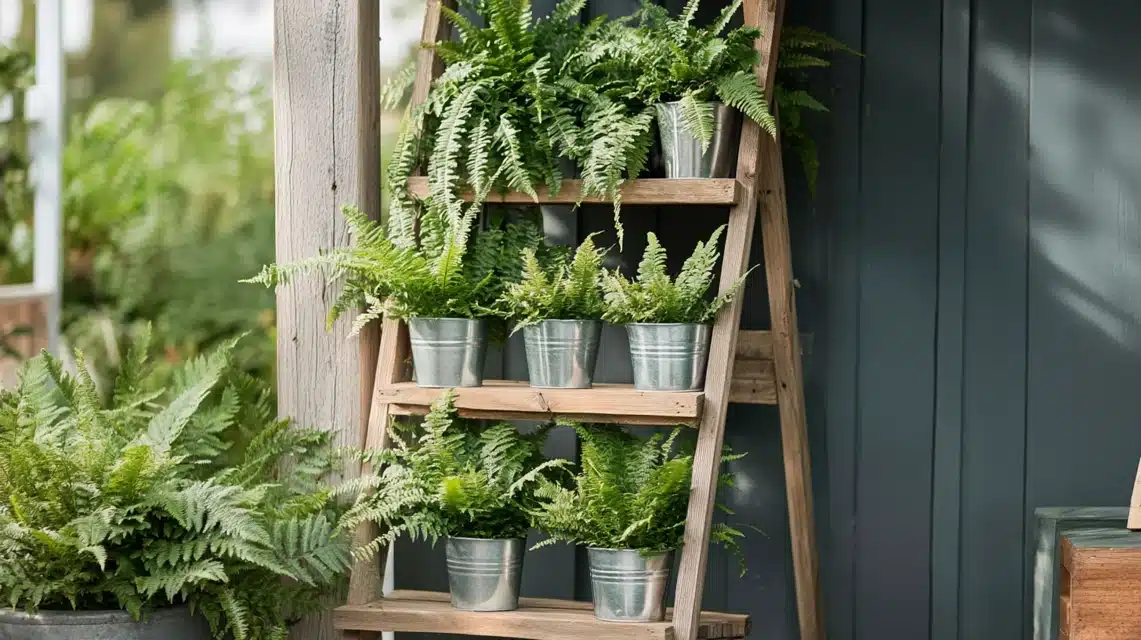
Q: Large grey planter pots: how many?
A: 1